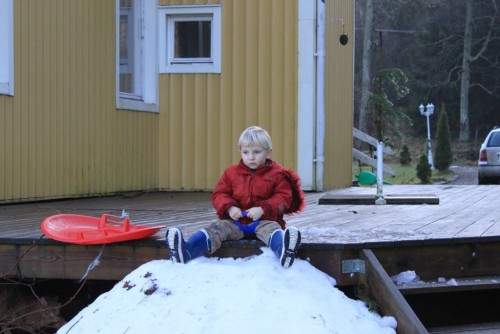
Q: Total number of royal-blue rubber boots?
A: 2